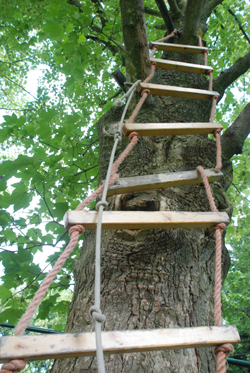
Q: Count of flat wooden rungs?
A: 7